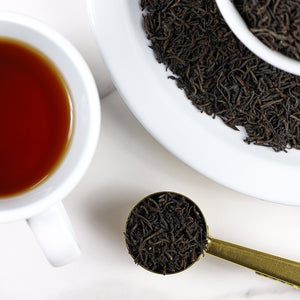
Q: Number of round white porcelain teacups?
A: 1